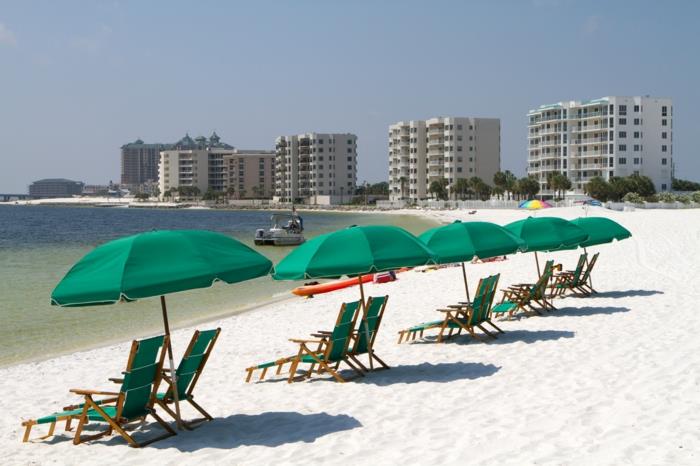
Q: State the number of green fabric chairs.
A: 10